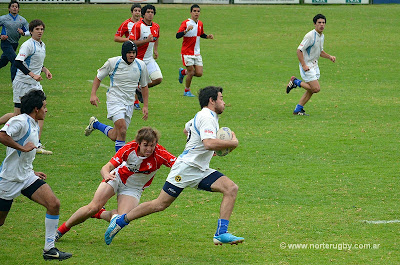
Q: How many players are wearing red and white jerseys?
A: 4